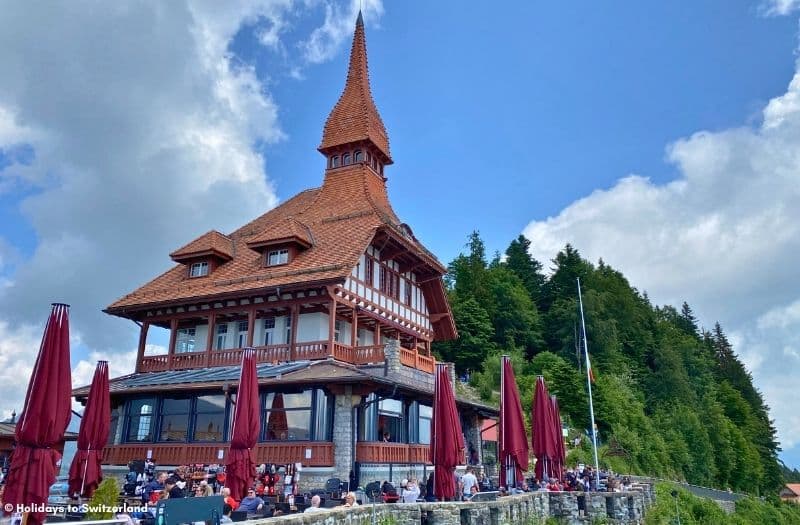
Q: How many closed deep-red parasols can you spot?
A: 7